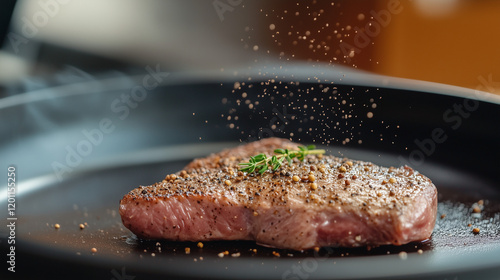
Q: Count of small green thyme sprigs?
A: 1